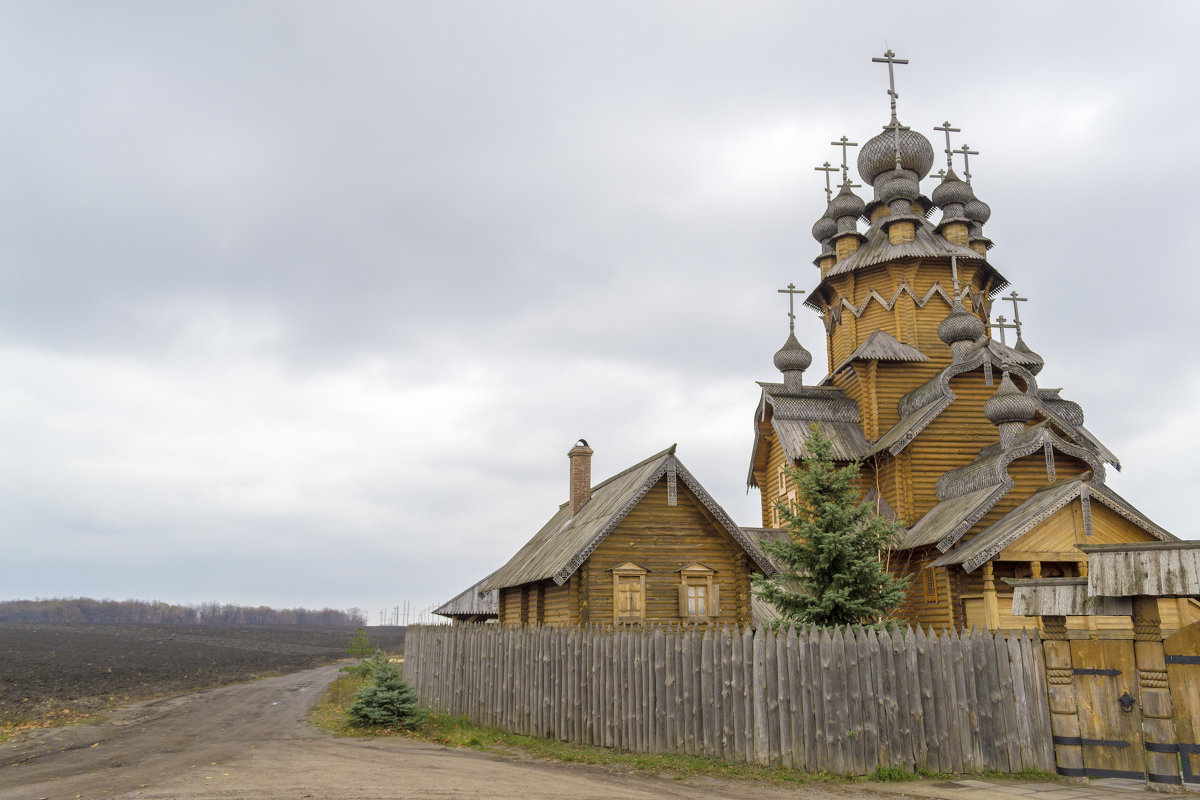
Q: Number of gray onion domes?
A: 10